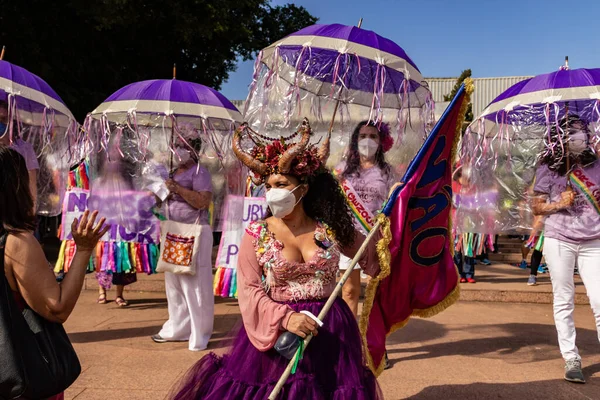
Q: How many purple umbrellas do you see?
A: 4